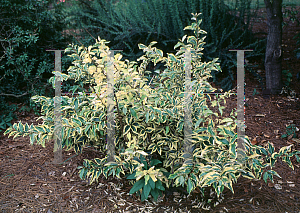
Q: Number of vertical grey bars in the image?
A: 4